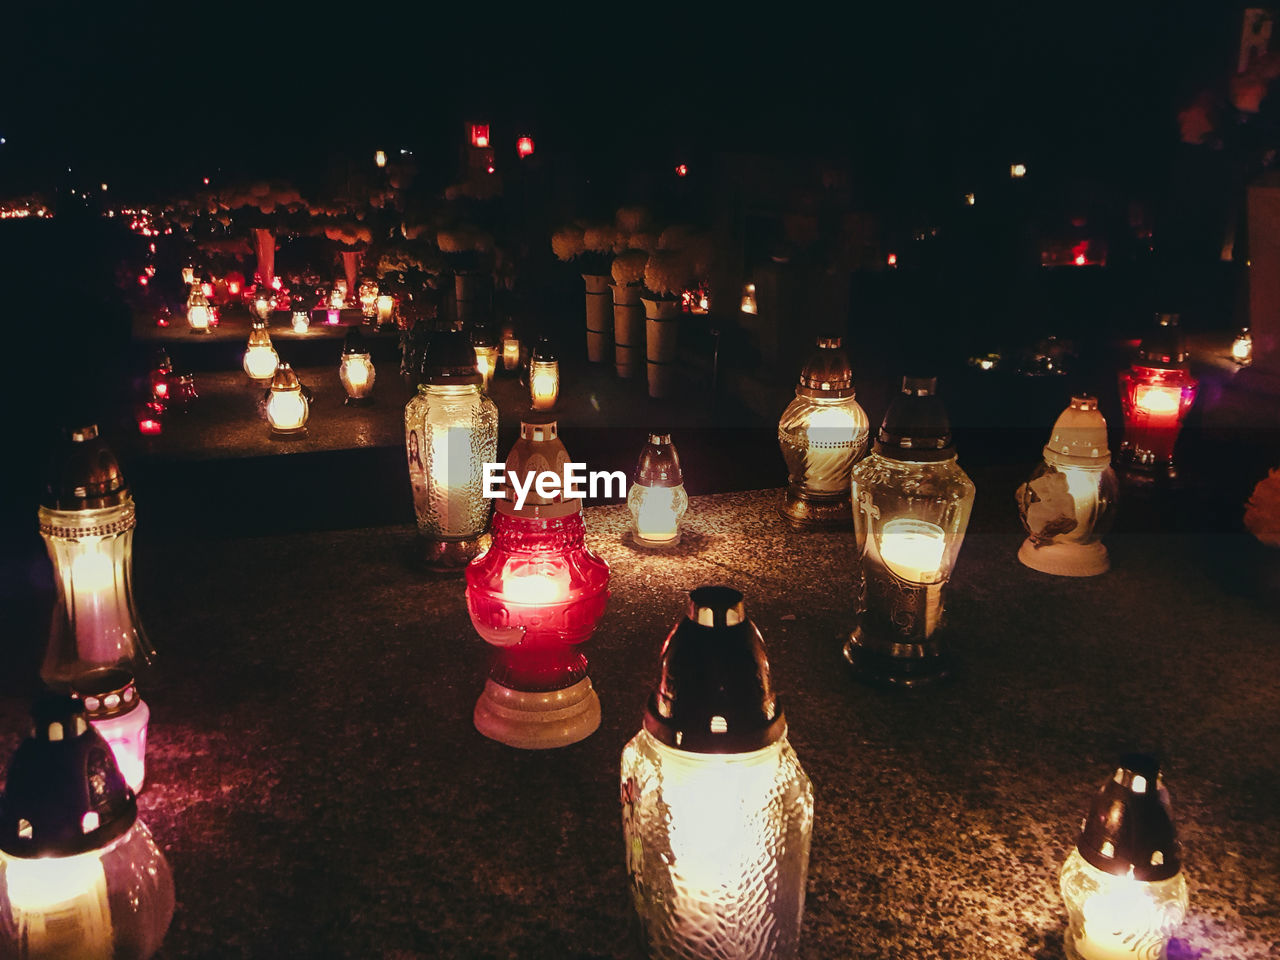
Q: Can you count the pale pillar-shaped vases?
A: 3